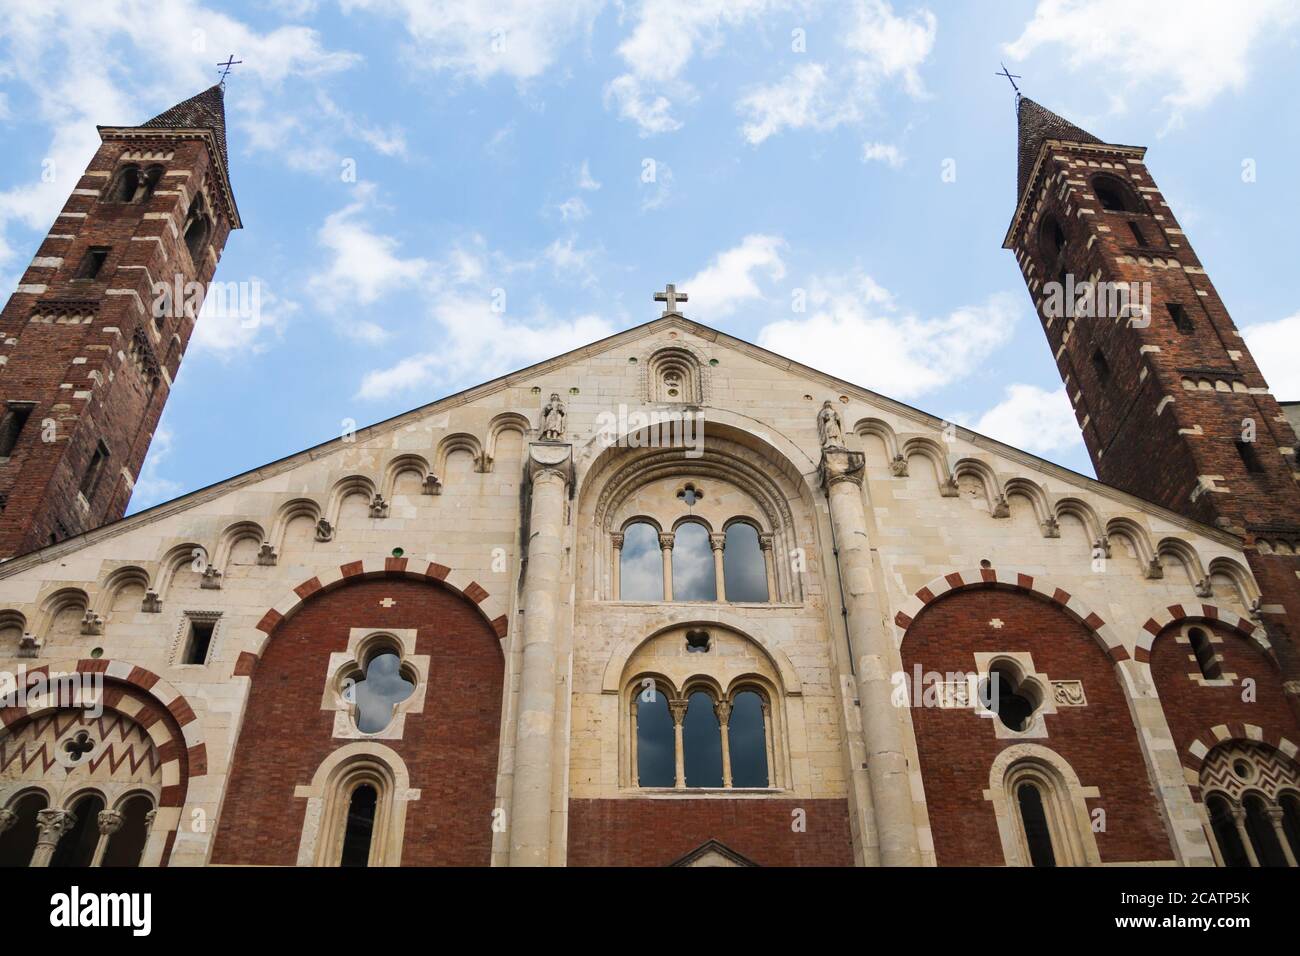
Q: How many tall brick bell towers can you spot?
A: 2